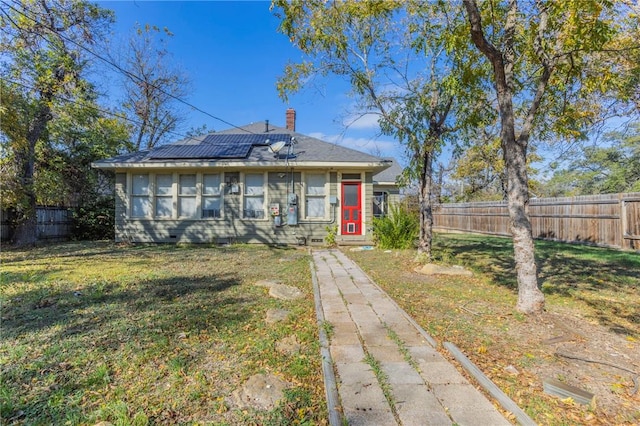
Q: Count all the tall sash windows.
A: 6